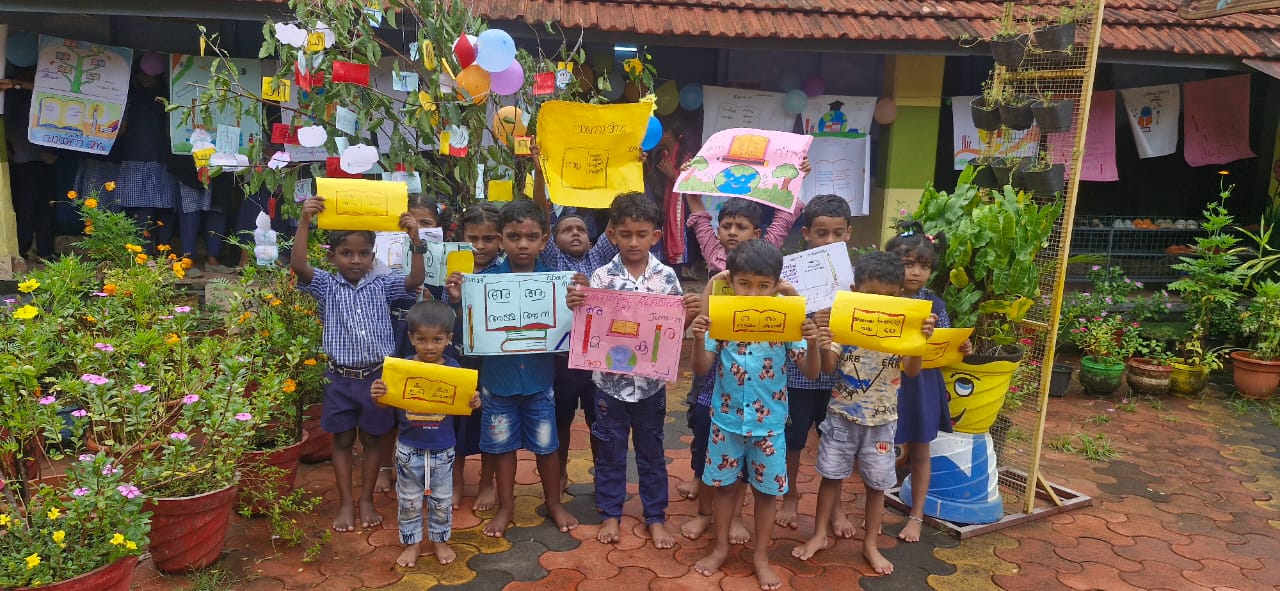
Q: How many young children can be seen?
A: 12